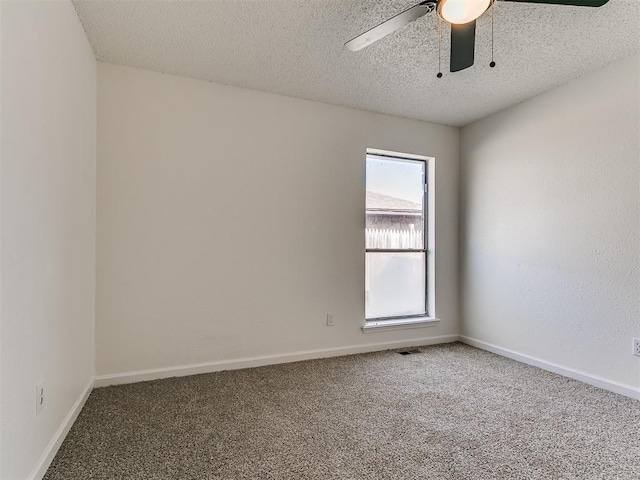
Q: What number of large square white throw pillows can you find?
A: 0